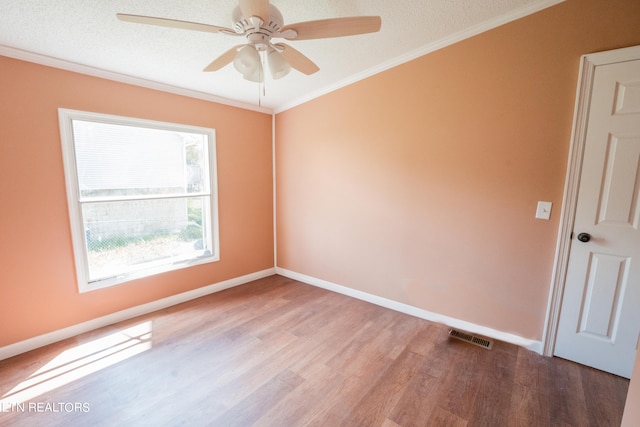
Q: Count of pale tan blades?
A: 5